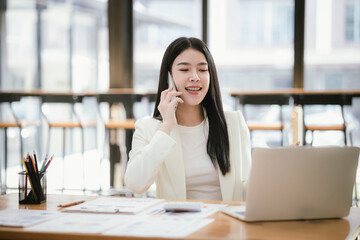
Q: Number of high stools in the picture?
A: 5